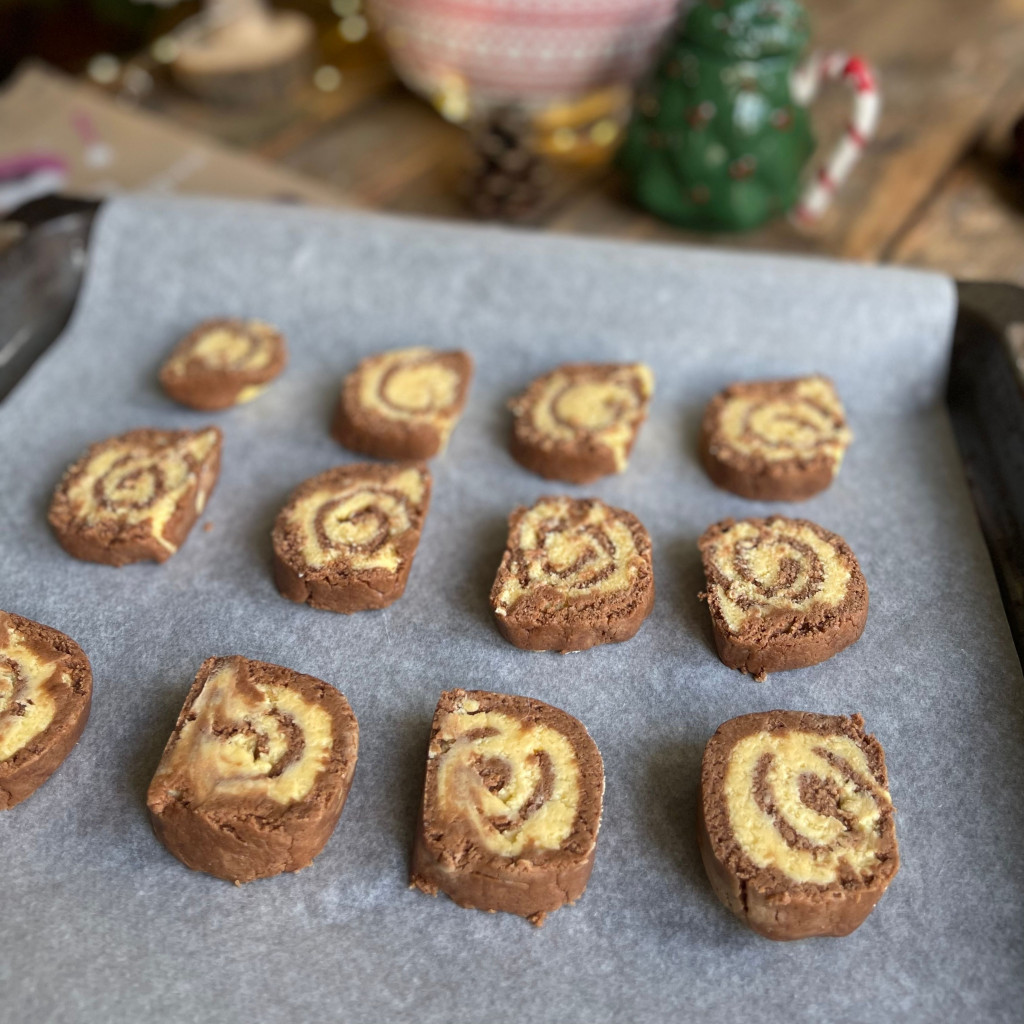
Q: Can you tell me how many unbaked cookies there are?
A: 12